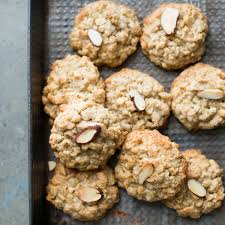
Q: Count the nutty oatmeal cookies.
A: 9